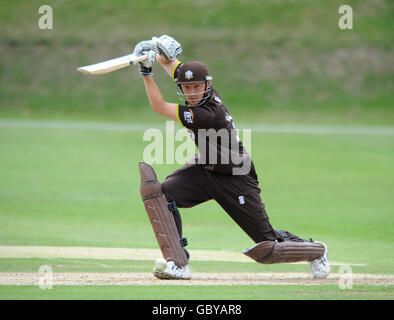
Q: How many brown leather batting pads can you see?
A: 2